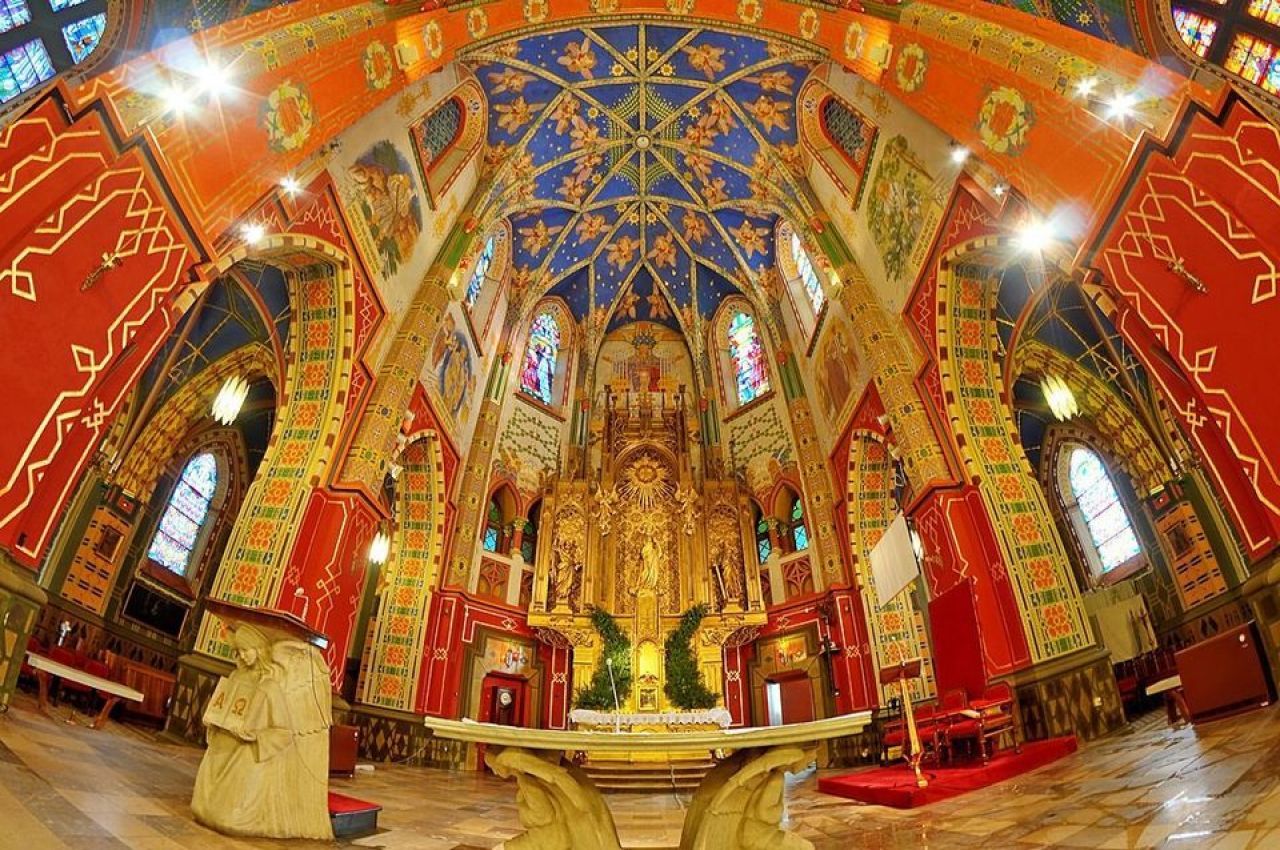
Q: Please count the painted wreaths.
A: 12